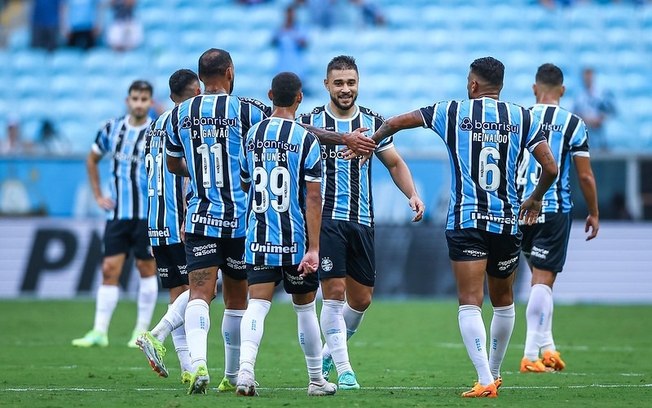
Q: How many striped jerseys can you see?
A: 7